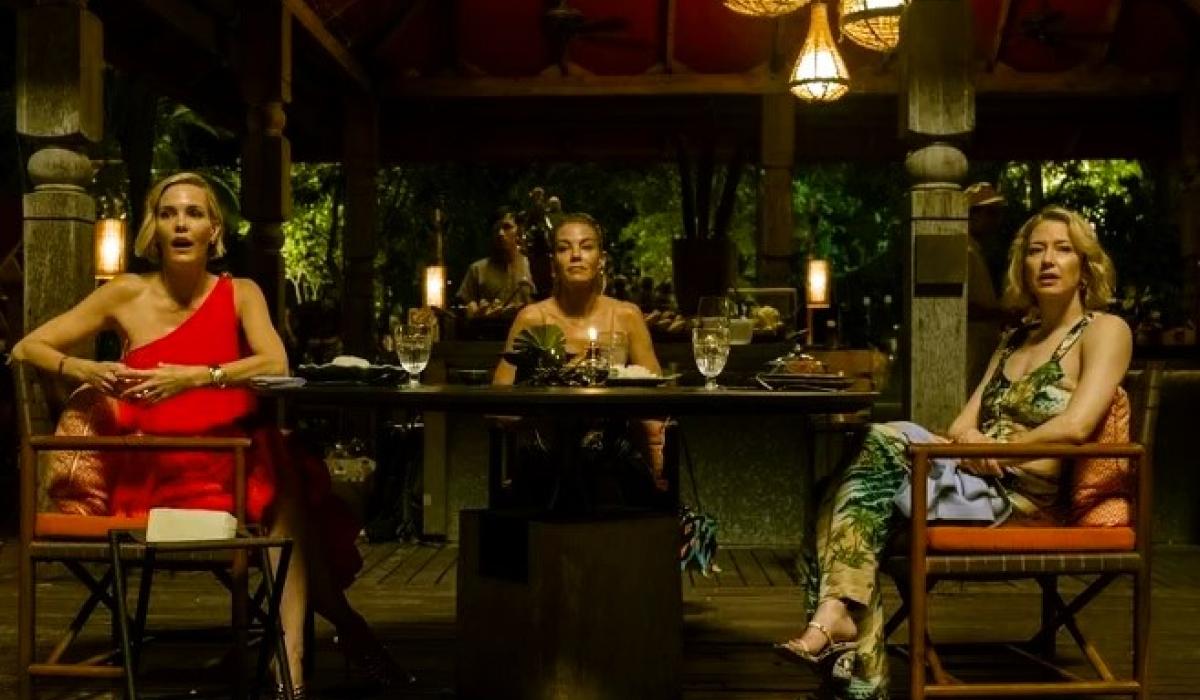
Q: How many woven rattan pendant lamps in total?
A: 3